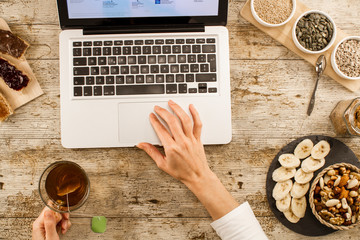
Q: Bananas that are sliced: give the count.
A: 11